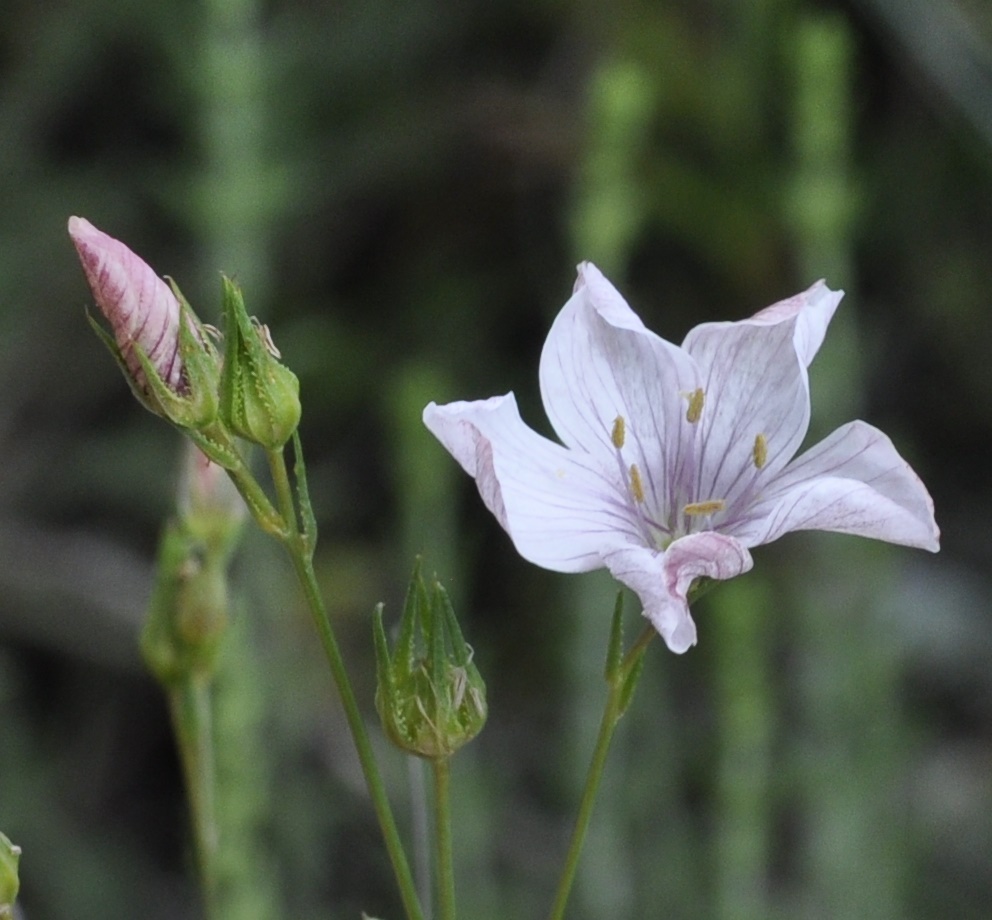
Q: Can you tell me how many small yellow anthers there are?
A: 5